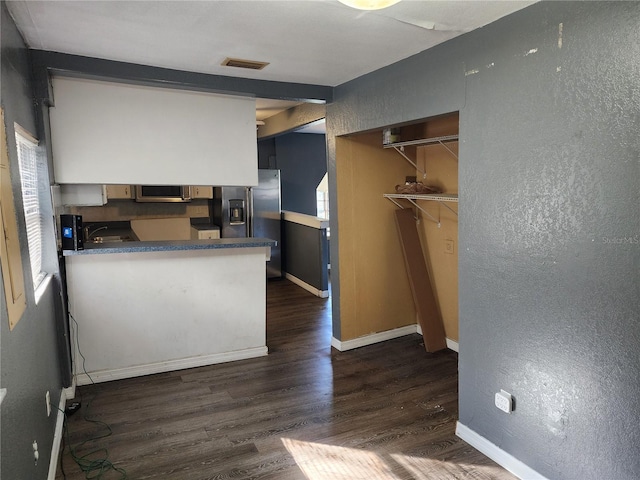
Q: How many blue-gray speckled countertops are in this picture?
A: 1